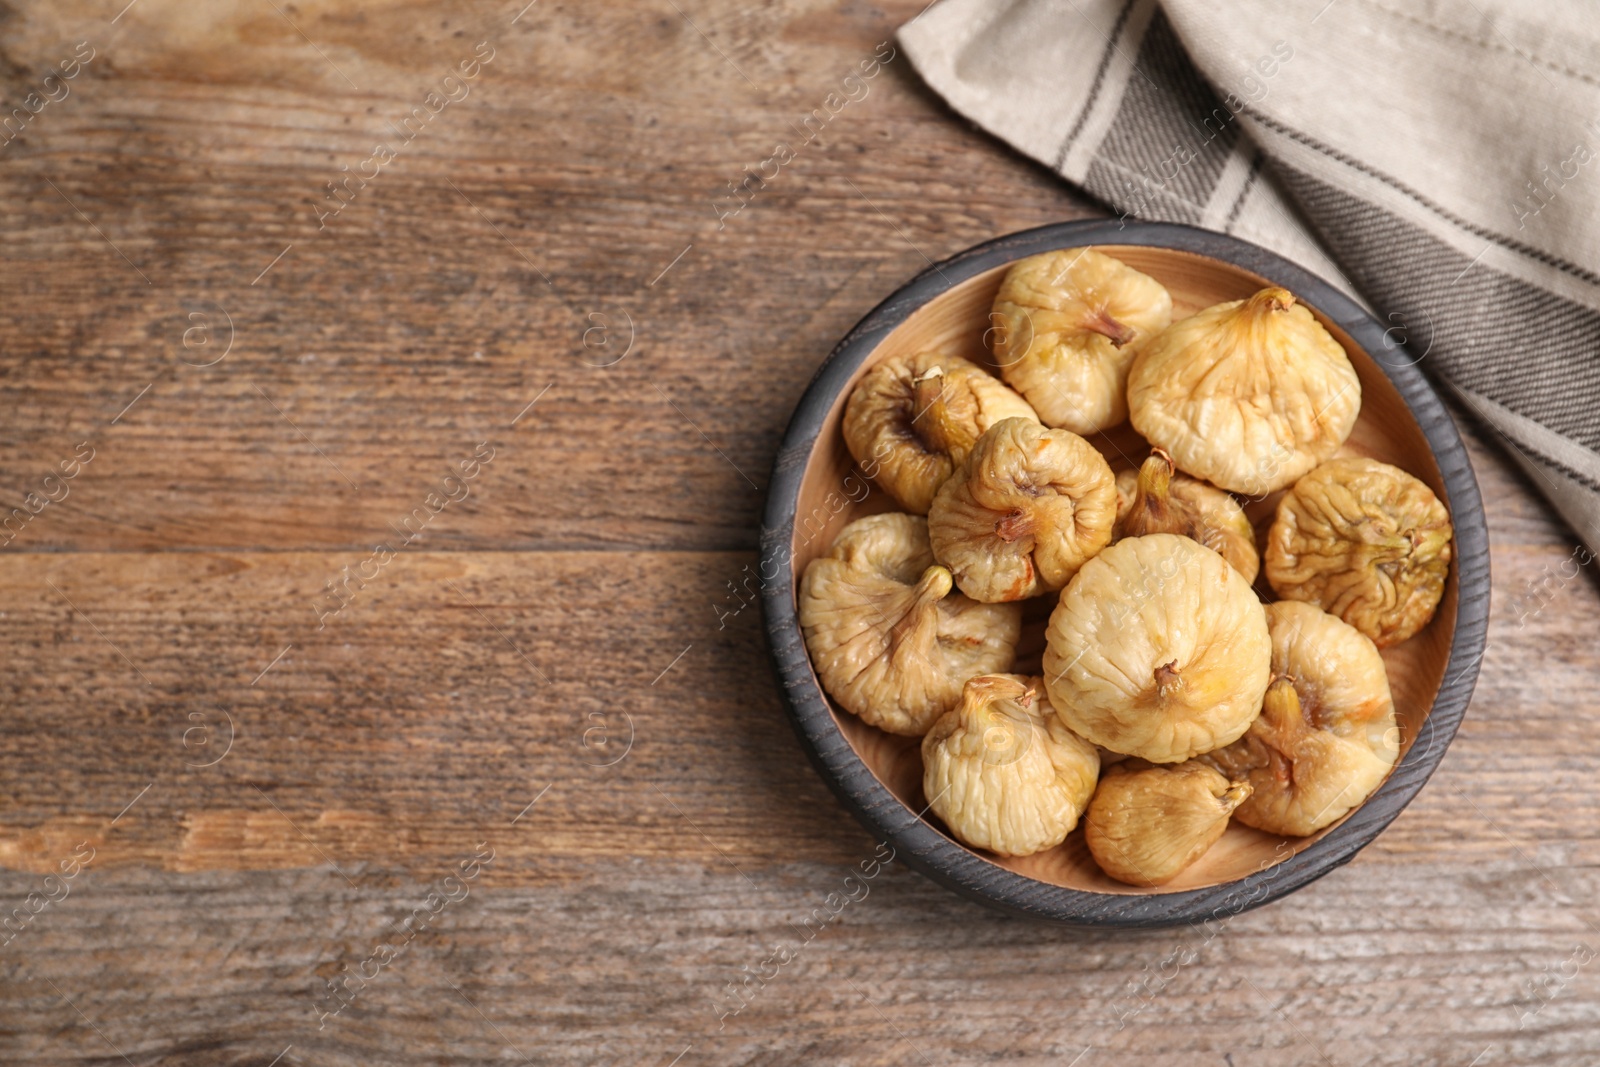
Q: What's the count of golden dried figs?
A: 11